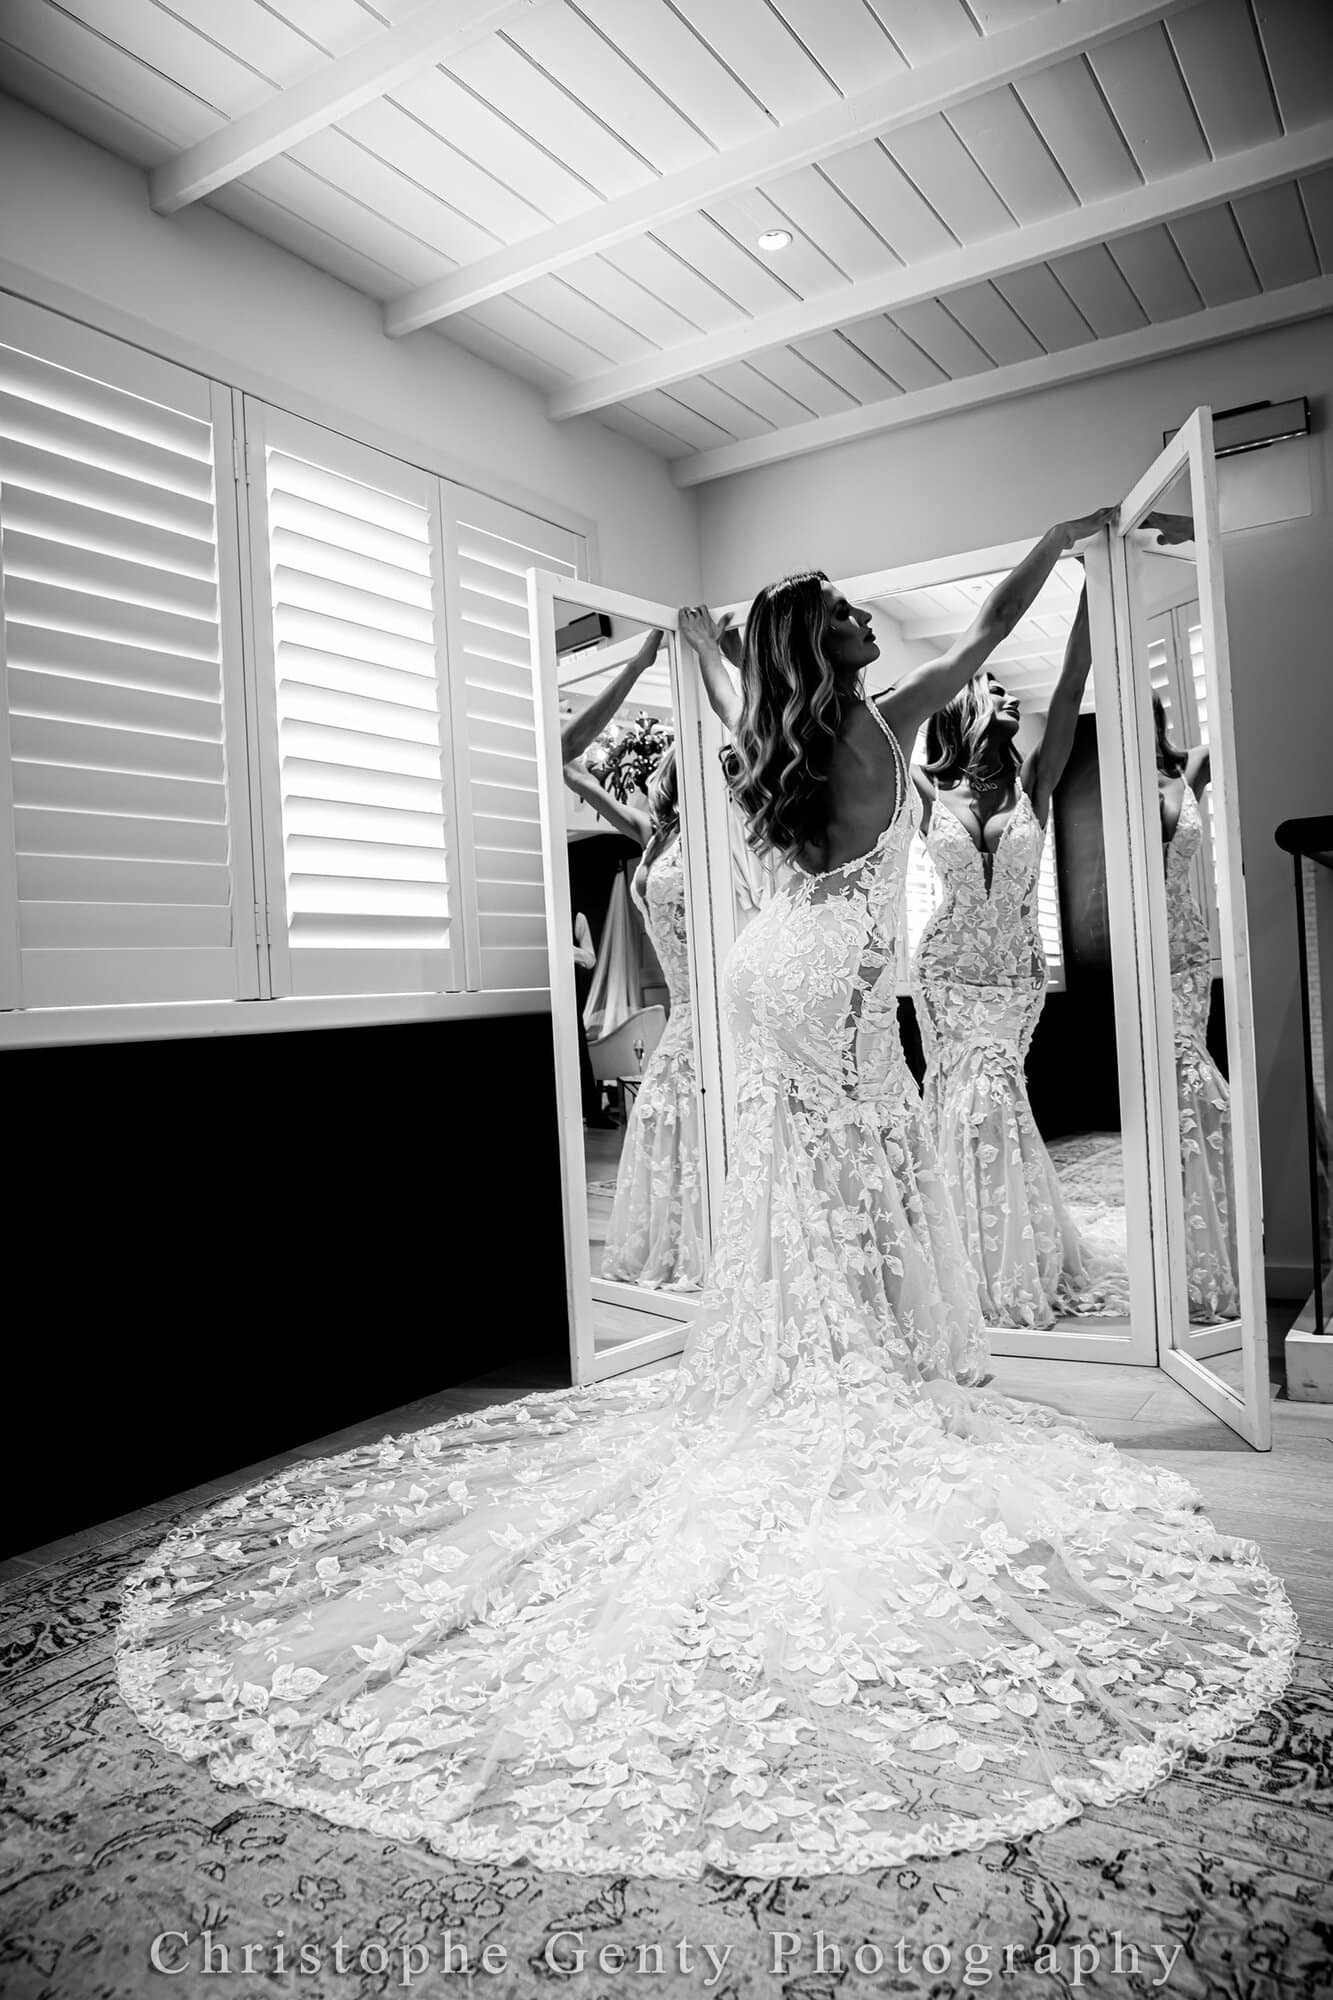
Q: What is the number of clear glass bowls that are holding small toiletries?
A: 0